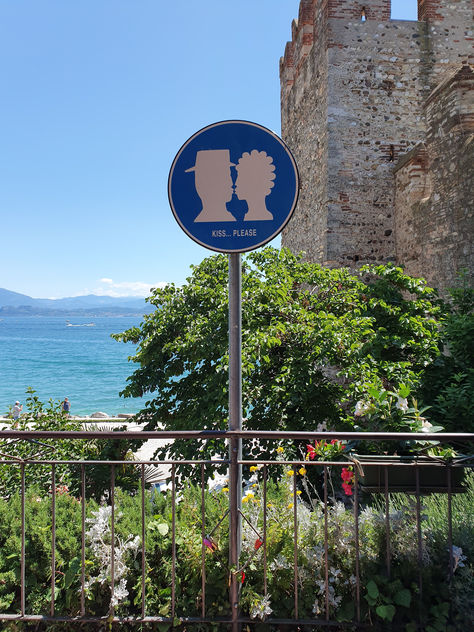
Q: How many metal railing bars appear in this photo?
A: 14